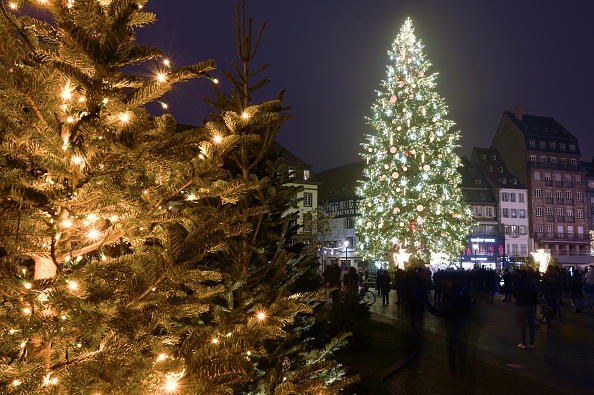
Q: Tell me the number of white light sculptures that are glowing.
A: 2